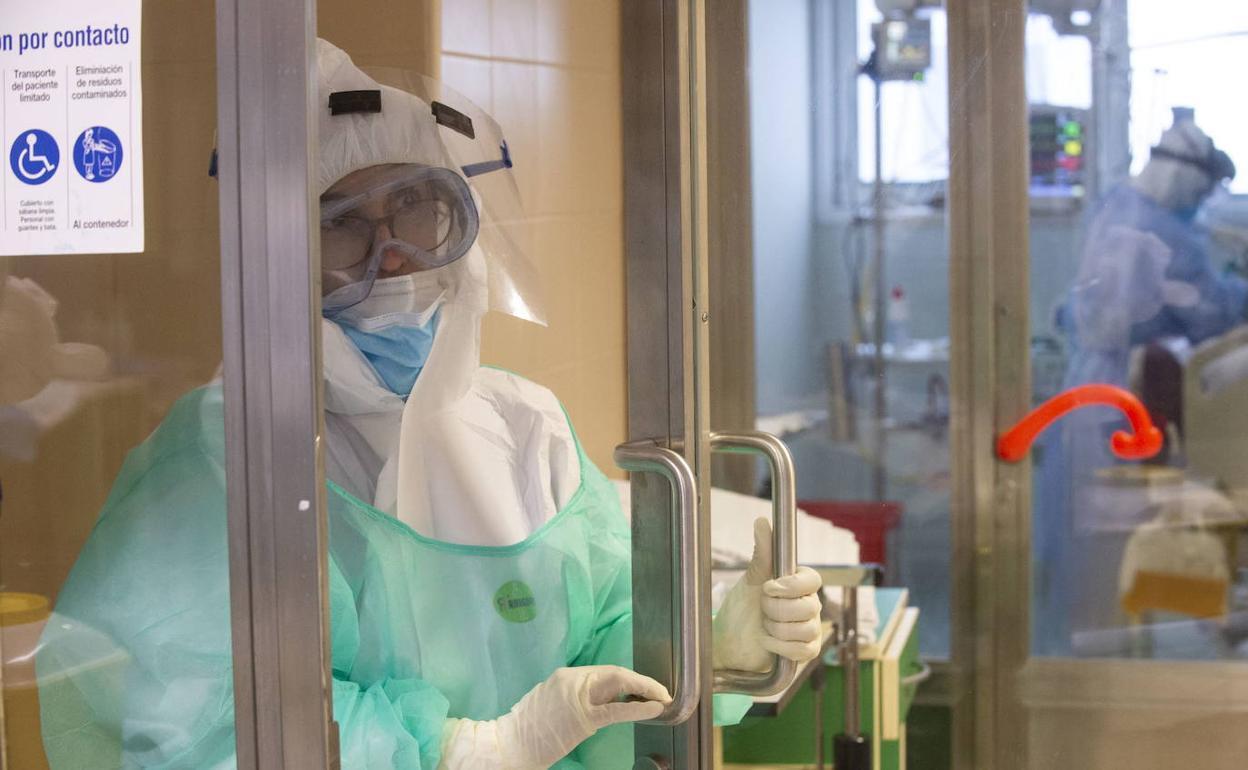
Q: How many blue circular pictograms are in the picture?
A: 2